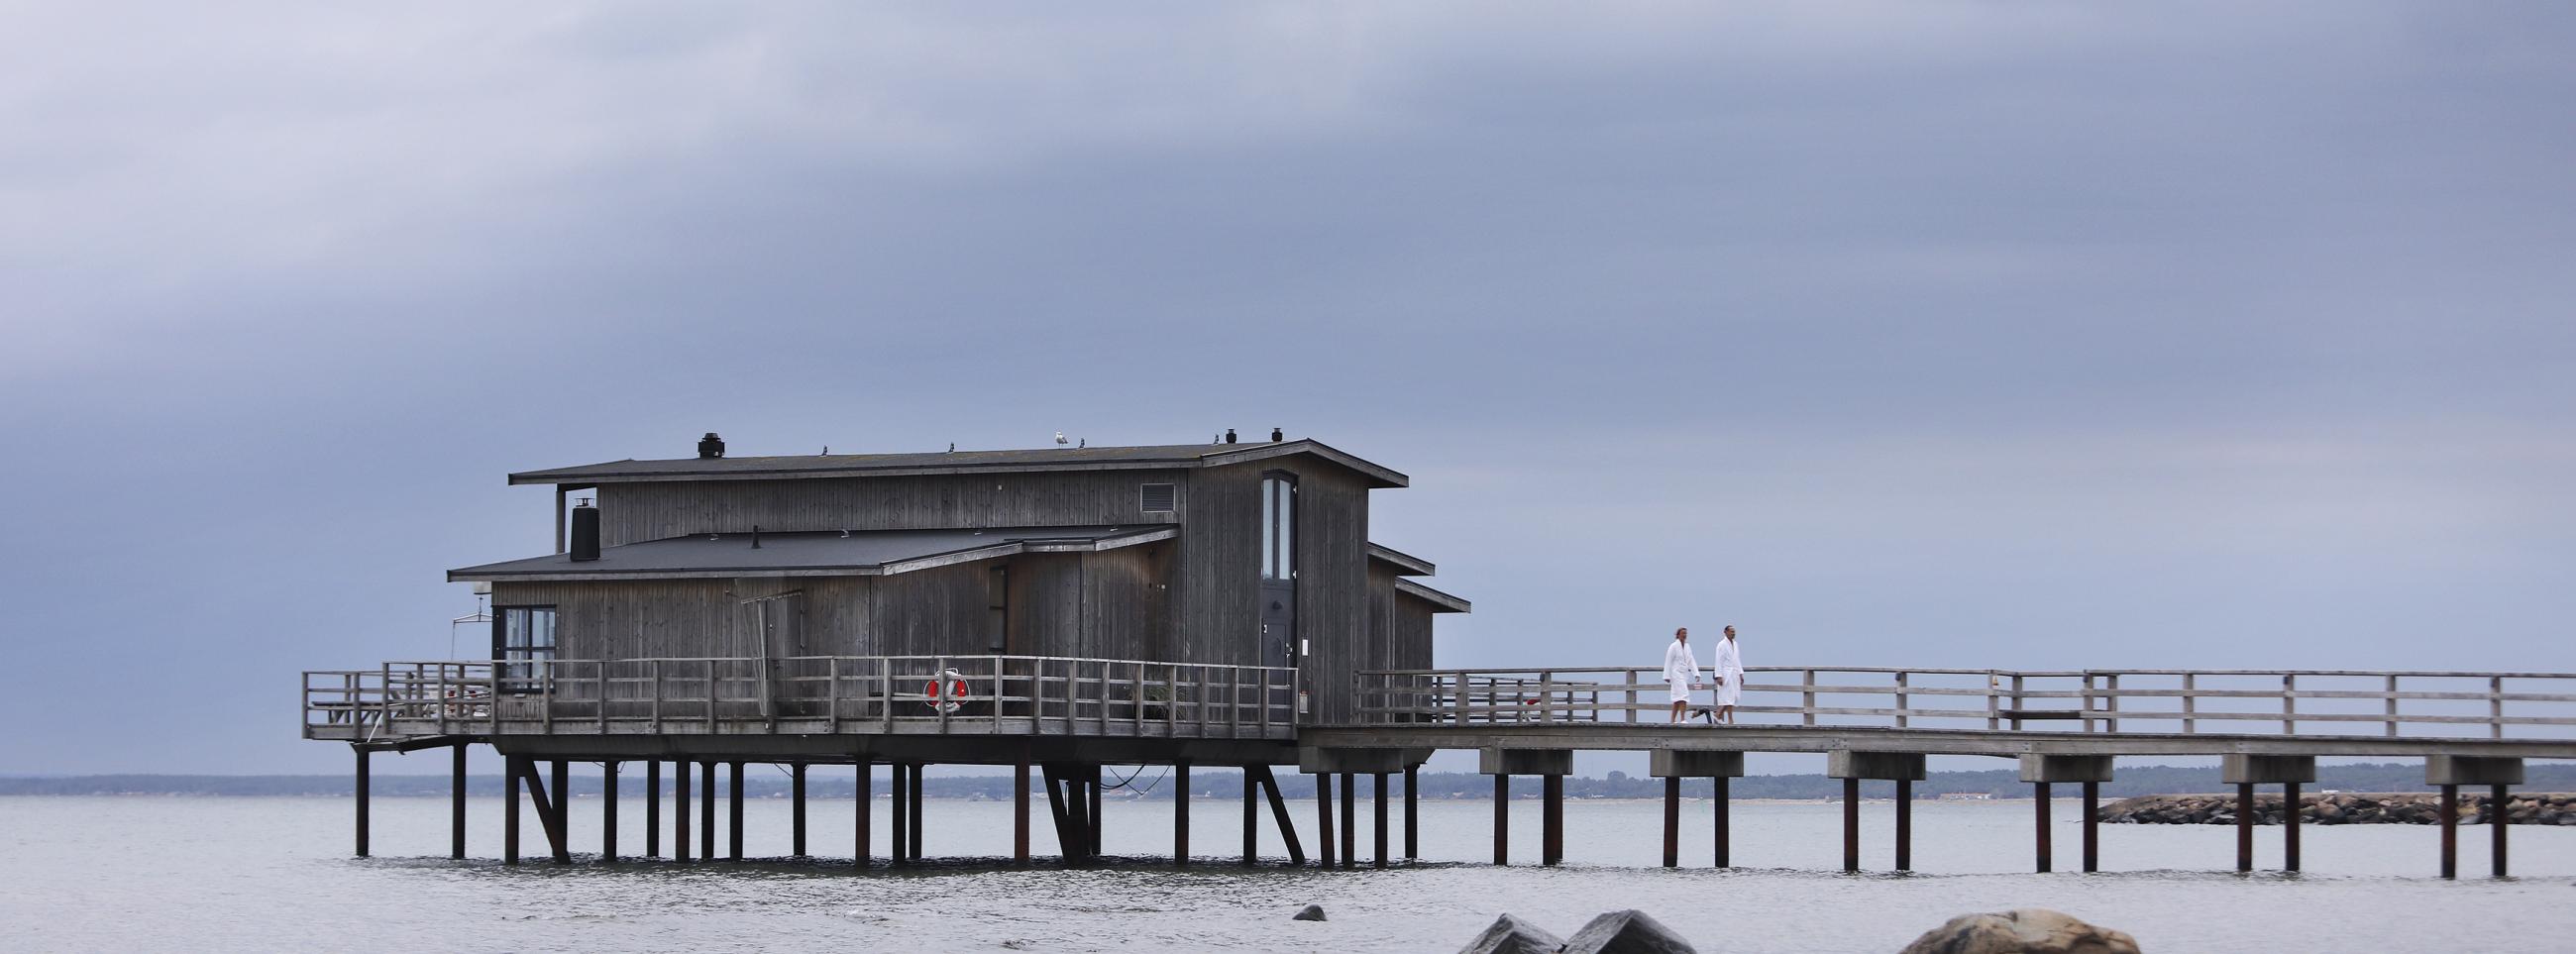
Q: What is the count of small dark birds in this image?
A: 4